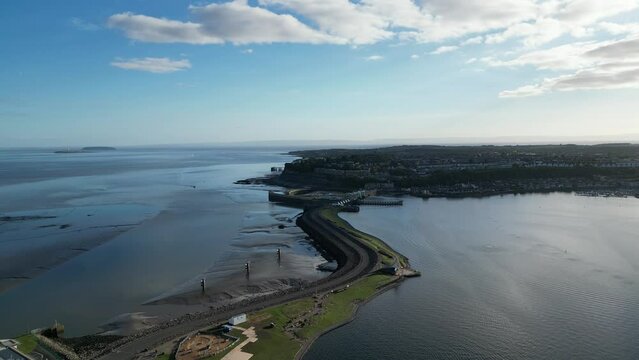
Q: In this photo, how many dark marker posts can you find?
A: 3